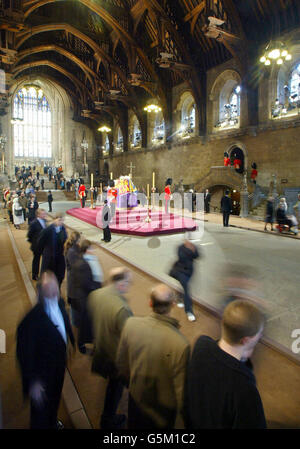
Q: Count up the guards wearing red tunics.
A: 6